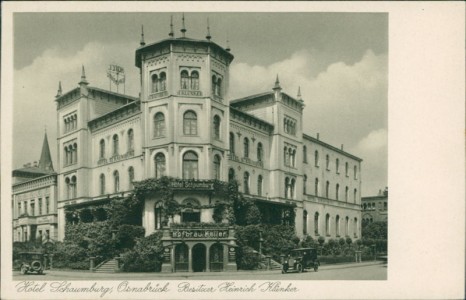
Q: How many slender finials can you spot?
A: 9